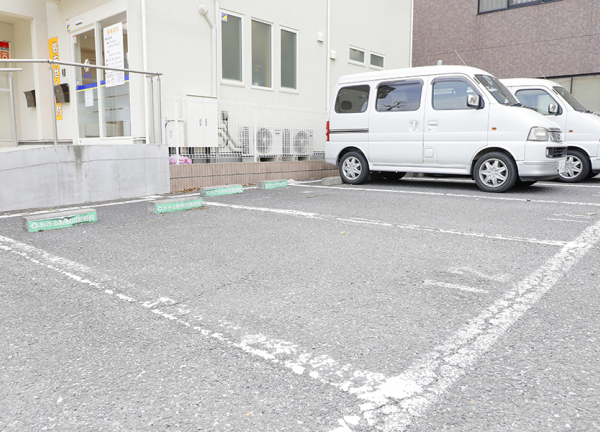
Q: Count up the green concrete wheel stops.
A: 4